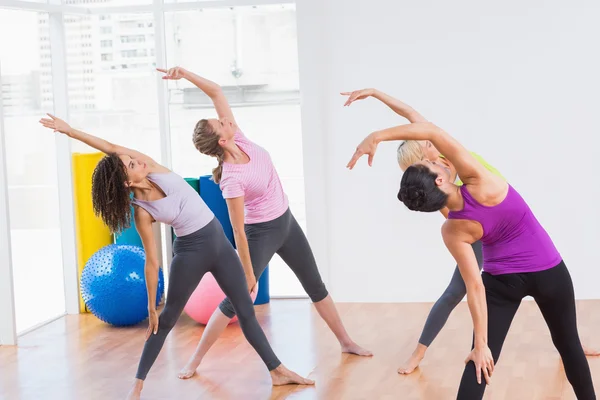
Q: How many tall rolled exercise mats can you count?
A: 4